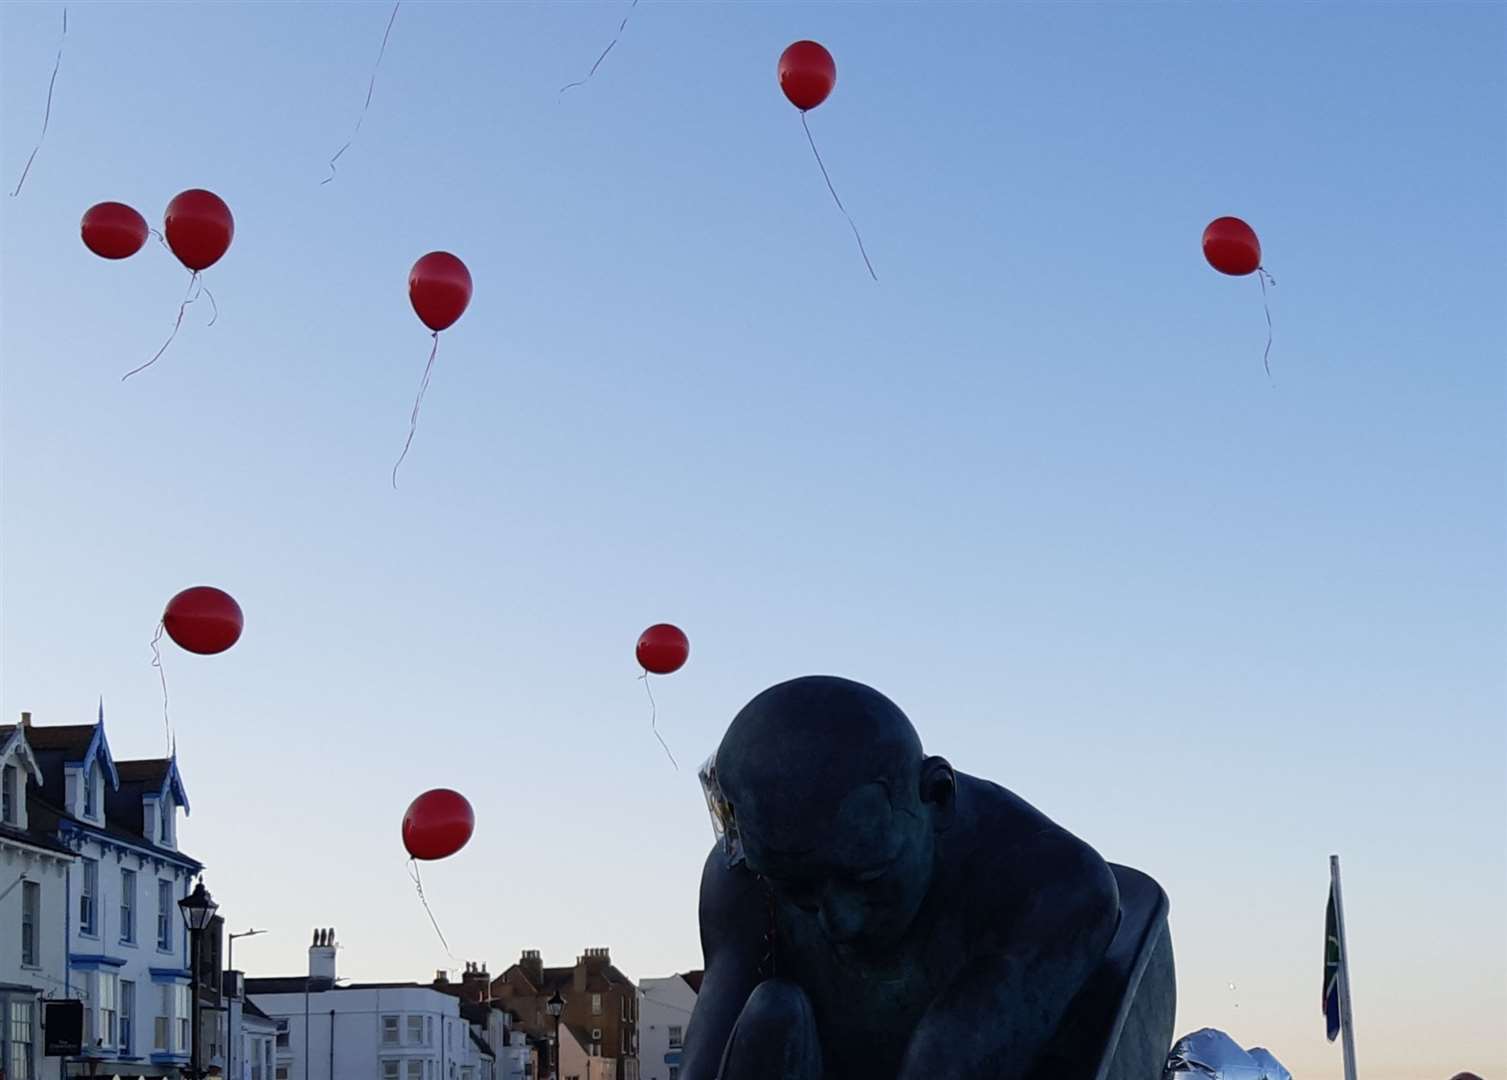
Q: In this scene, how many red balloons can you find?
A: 8